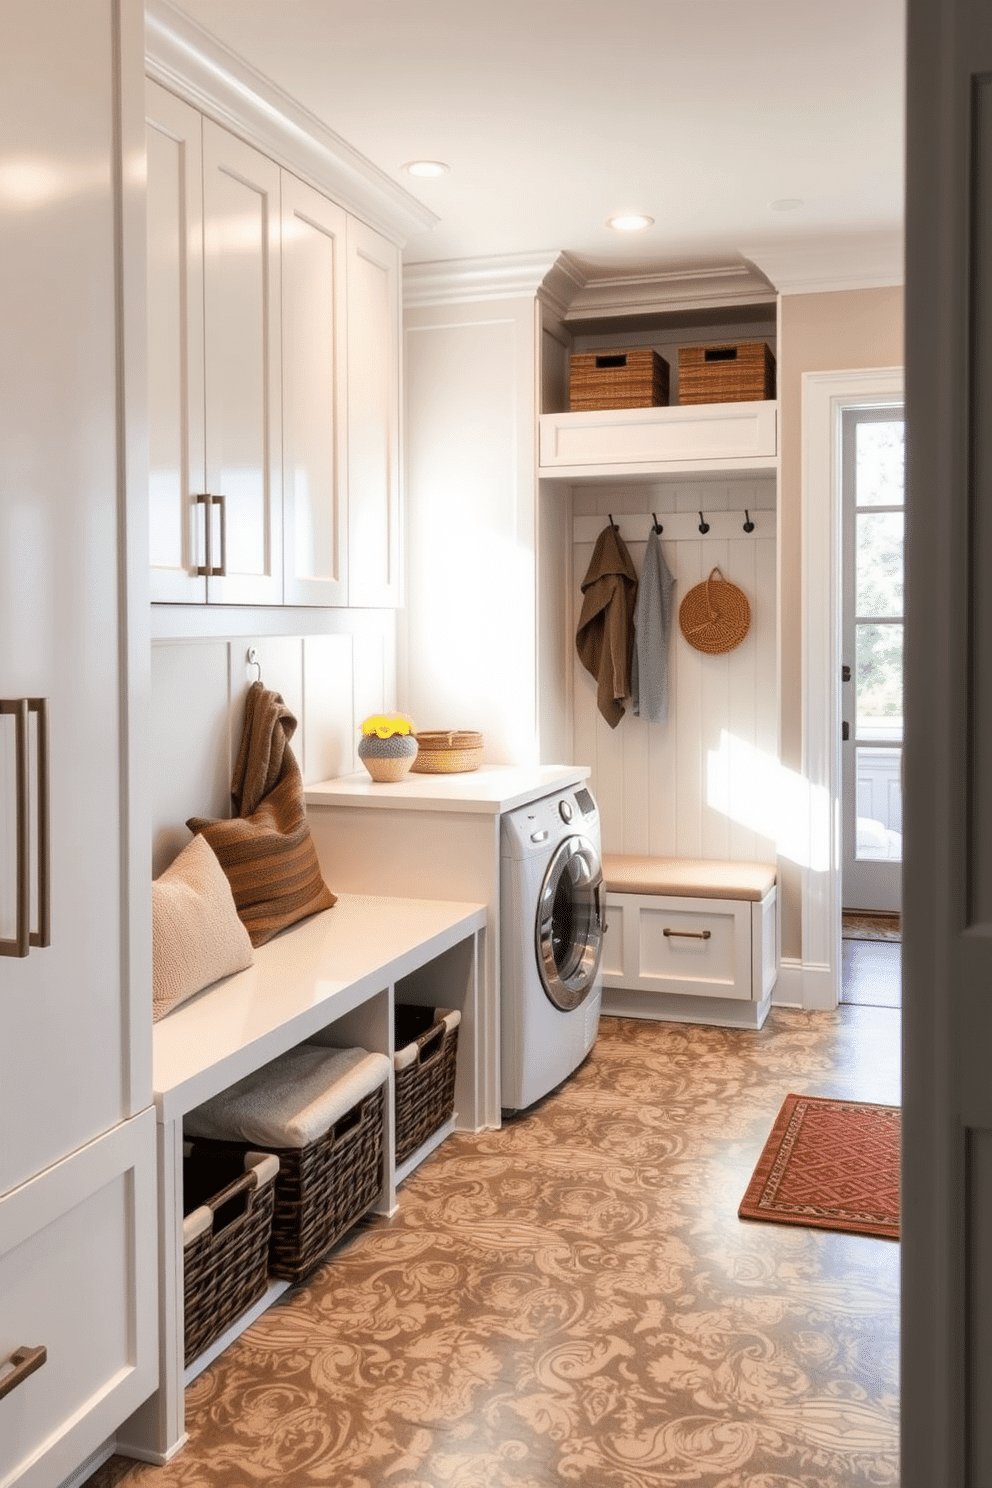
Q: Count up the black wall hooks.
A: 4